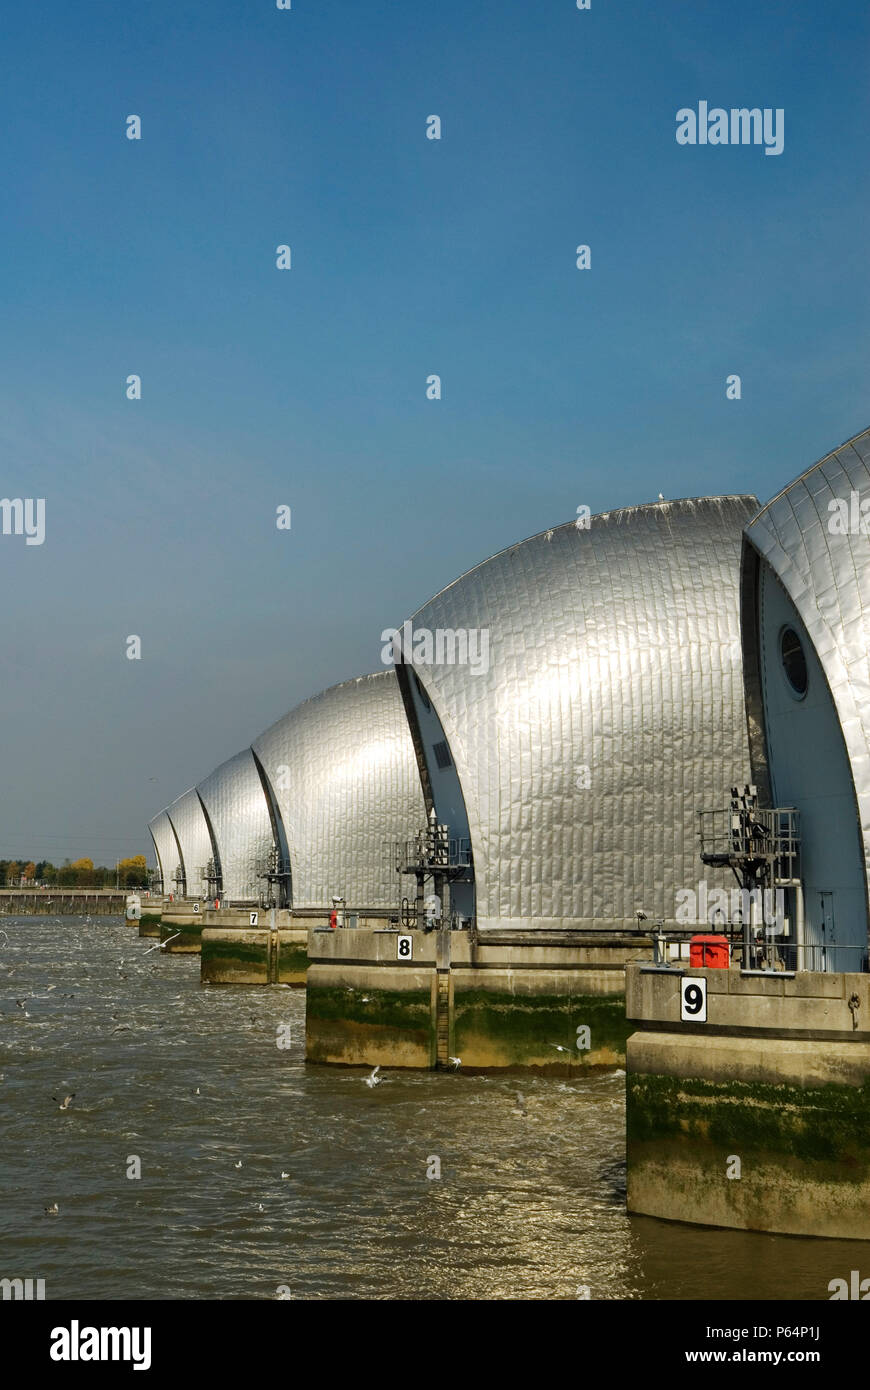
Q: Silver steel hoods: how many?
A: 6